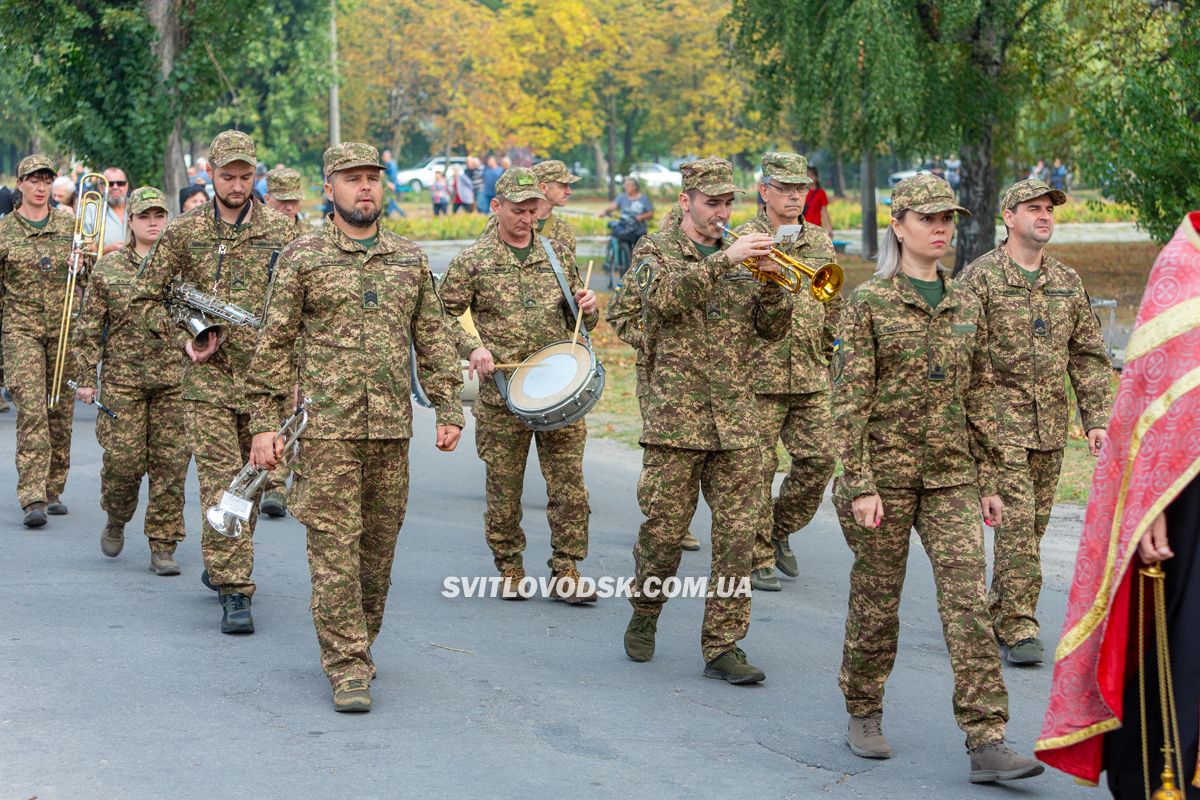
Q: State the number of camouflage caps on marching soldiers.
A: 11